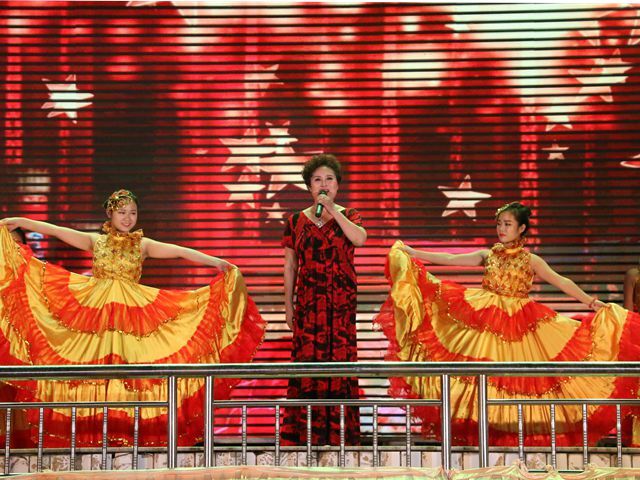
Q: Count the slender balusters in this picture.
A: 15